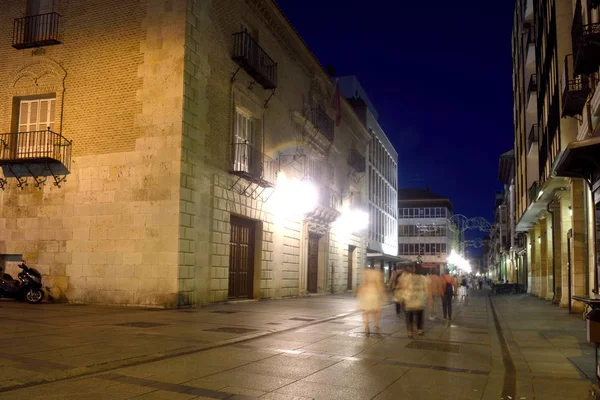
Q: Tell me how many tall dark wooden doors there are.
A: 3